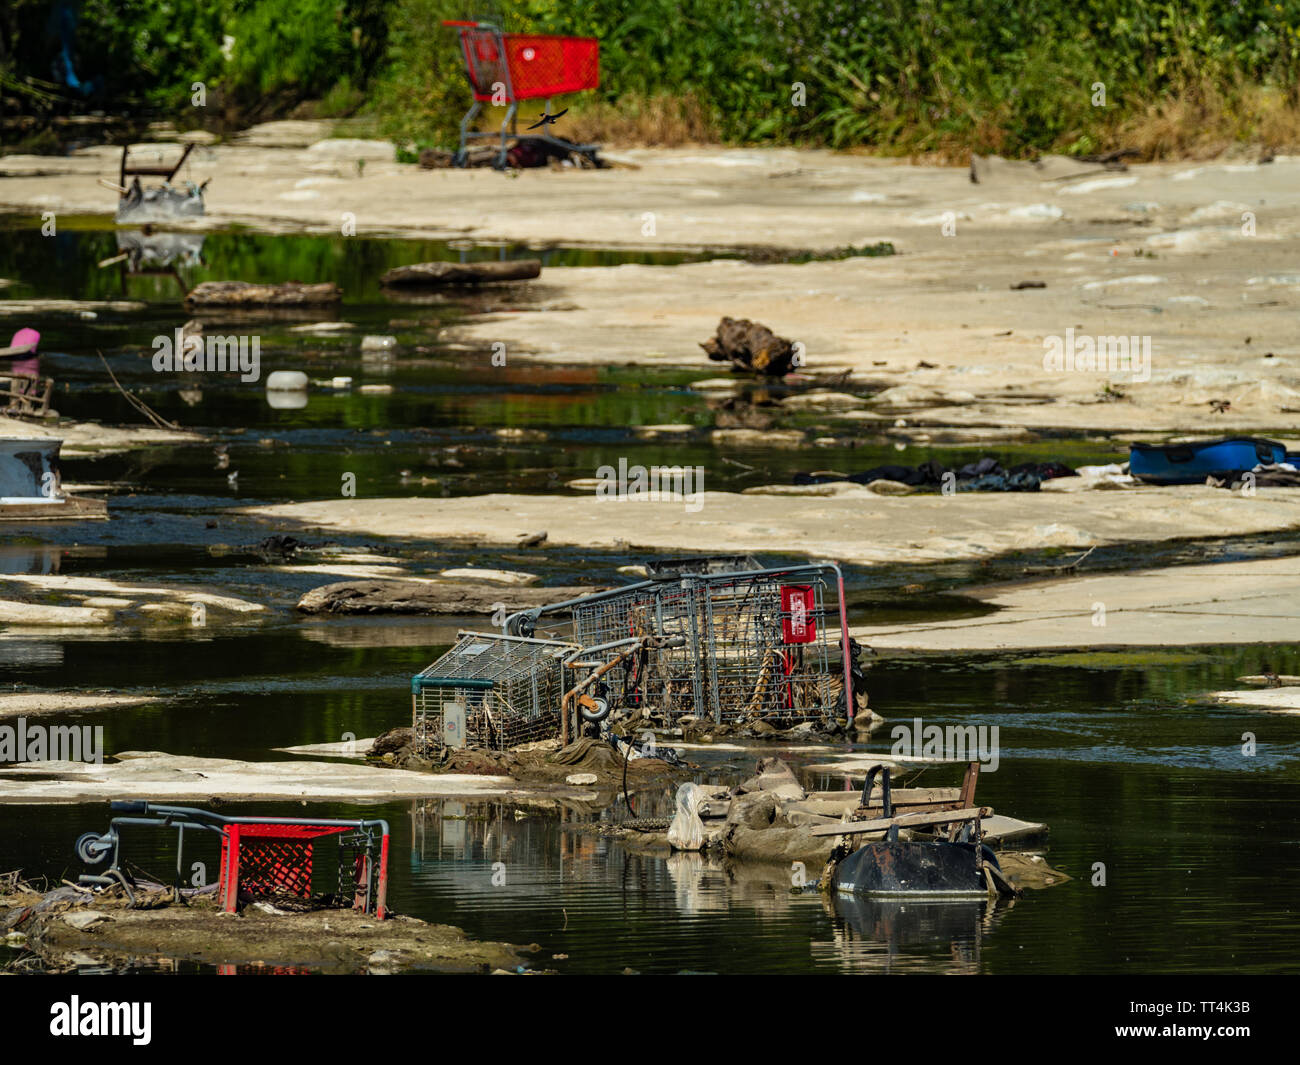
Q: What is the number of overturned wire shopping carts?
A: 2